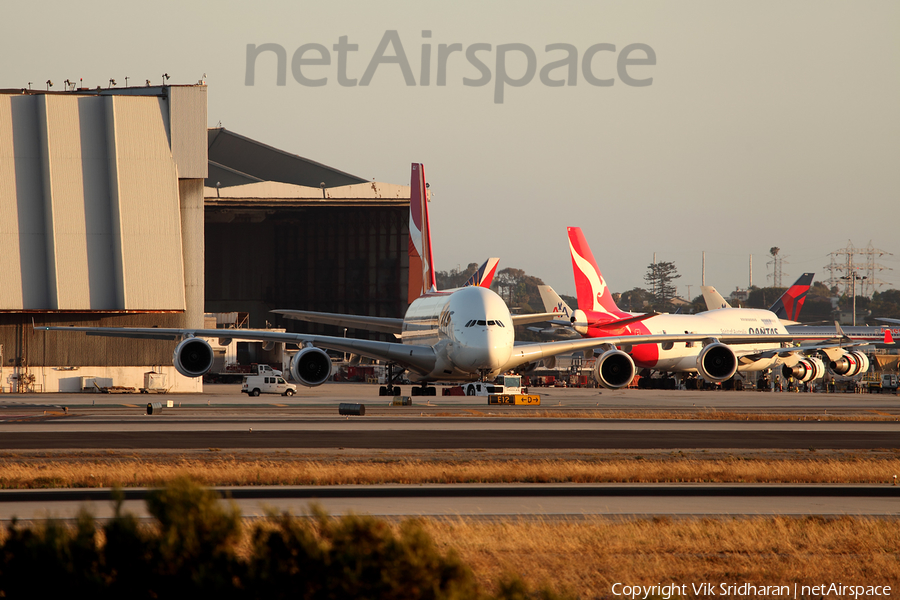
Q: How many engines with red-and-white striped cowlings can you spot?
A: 2